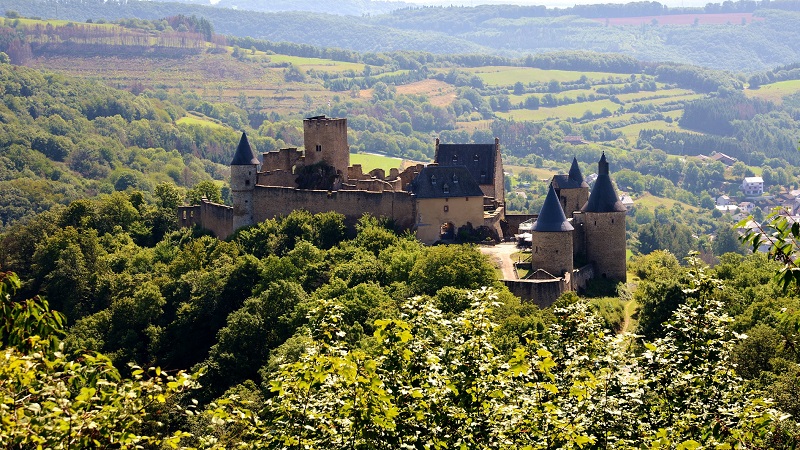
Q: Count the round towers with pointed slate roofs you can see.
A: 4